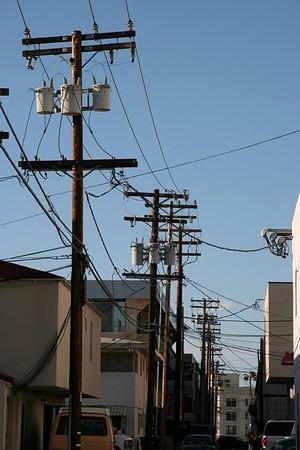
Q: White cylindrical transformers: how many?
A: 6